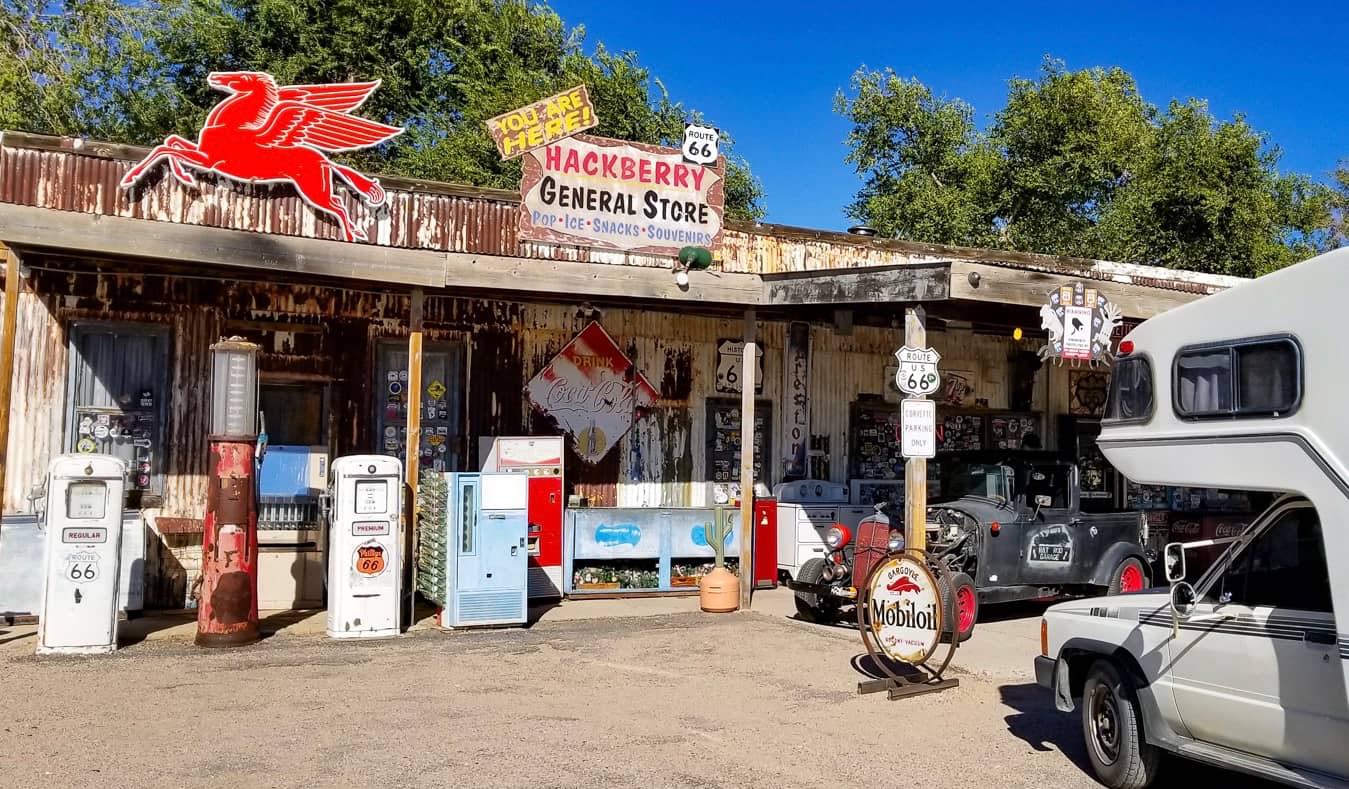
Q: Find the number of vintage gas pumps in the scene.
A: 3